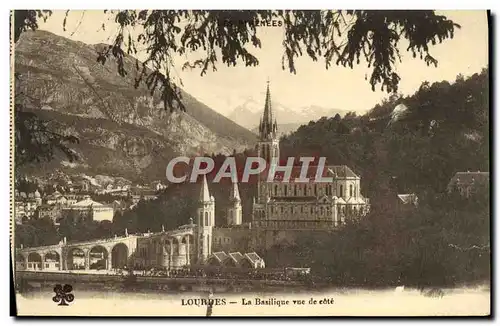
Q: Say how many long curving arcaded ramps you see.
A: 1